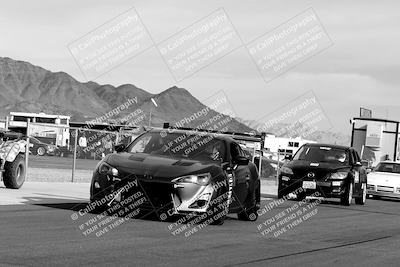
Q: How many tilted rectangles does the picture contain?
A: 9